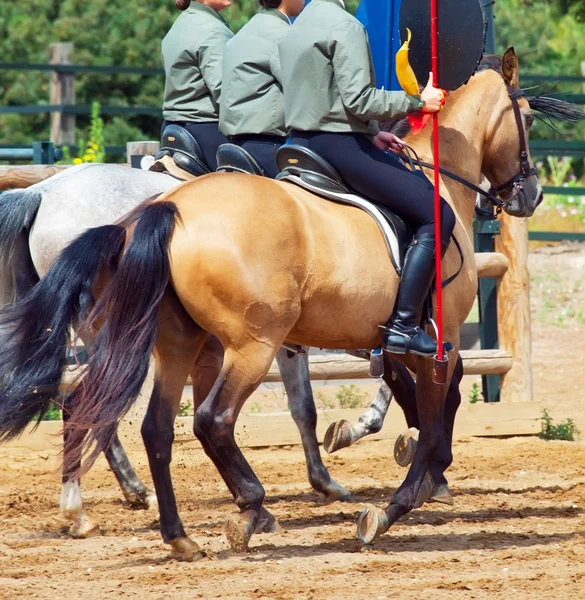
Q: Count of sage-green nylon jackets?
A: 3